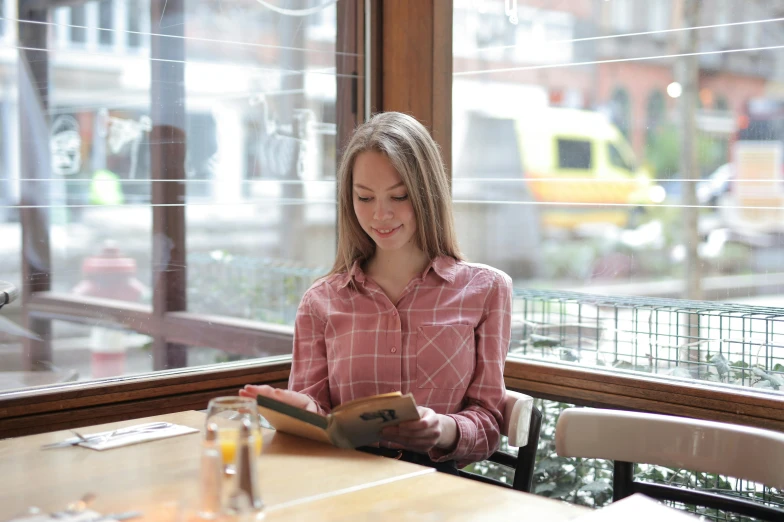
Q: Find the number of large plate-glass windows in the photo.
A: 2